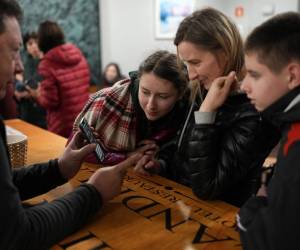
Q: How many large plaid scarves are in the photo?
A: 1